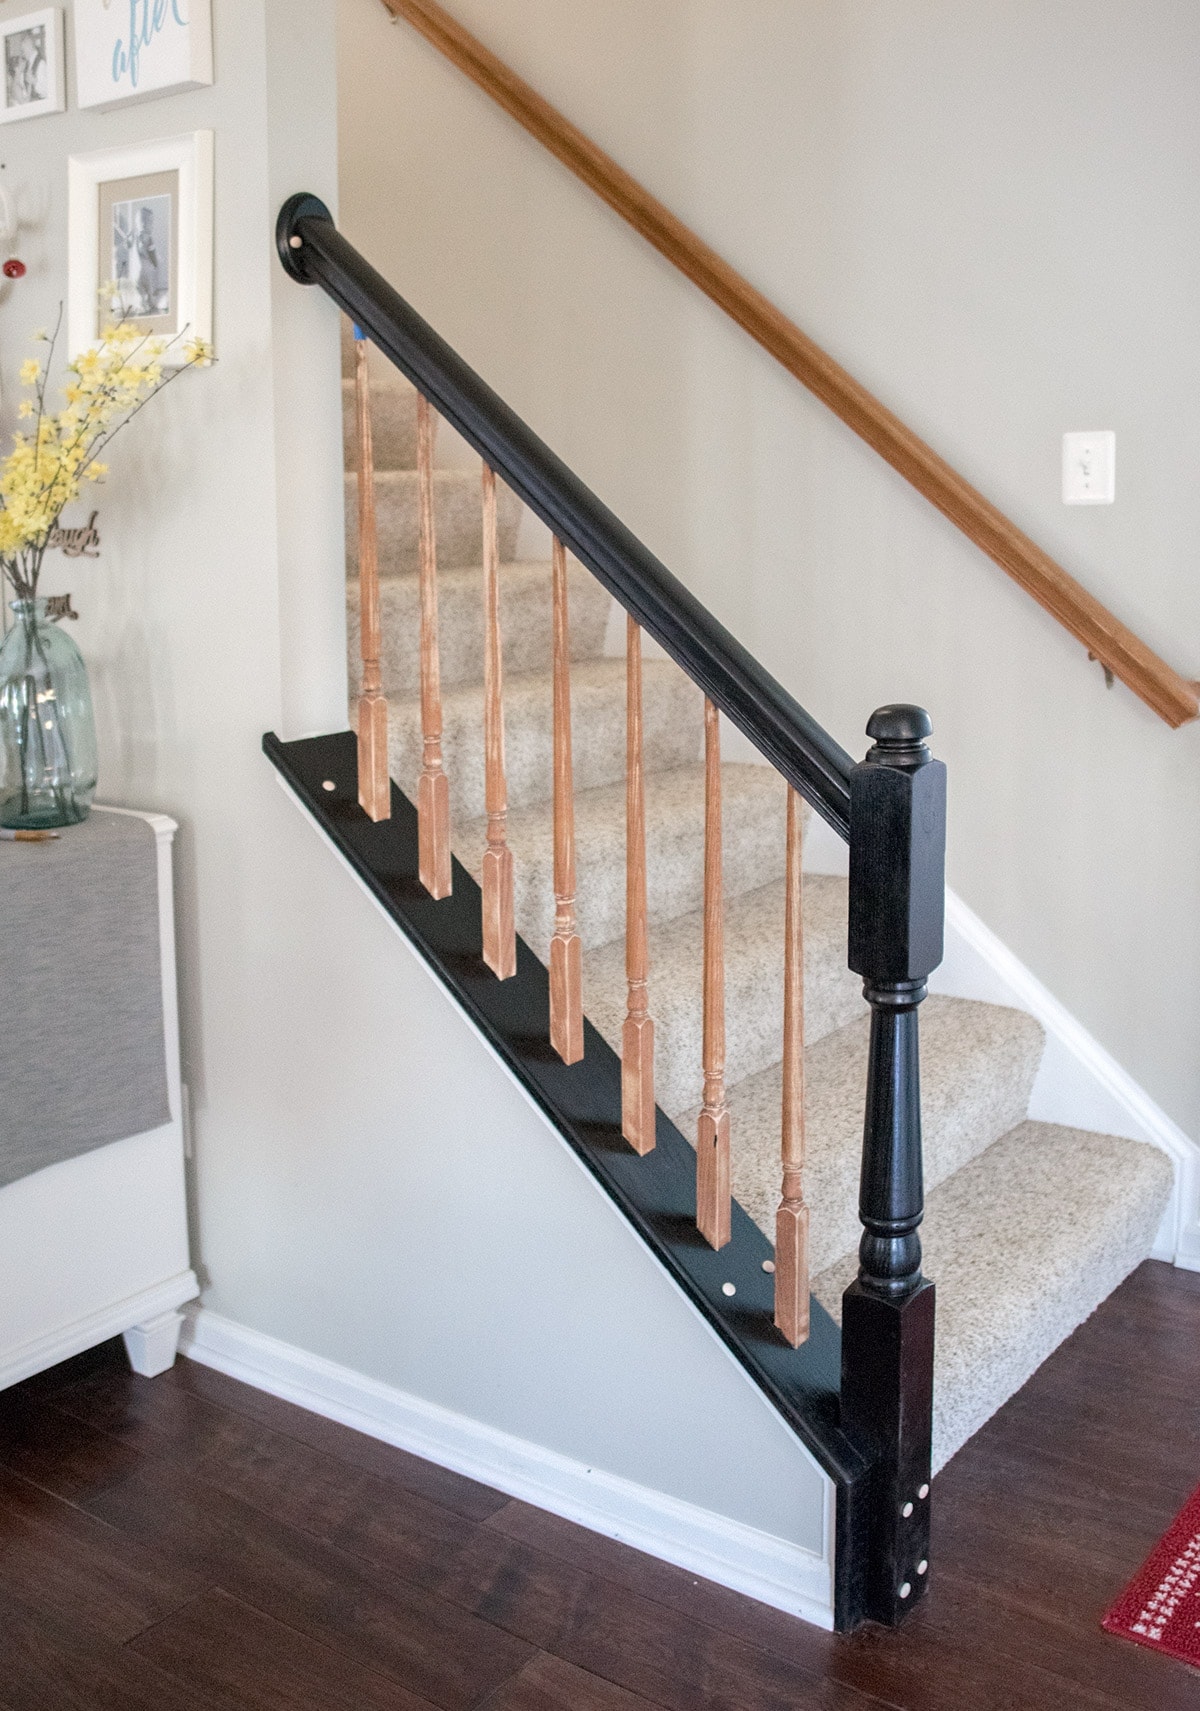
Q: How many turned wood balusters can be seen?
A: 7